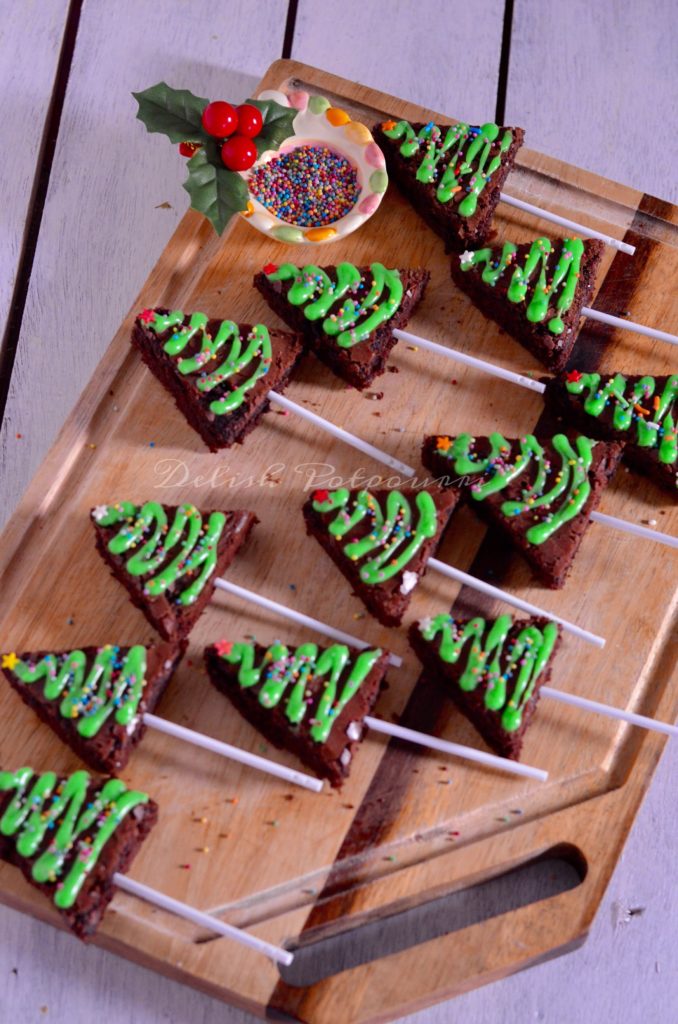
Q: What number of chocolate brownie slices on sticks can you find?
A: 12